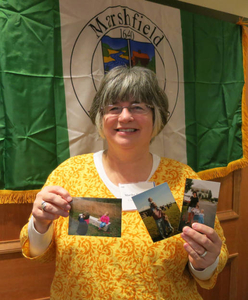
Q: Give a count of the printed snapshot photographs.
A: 3